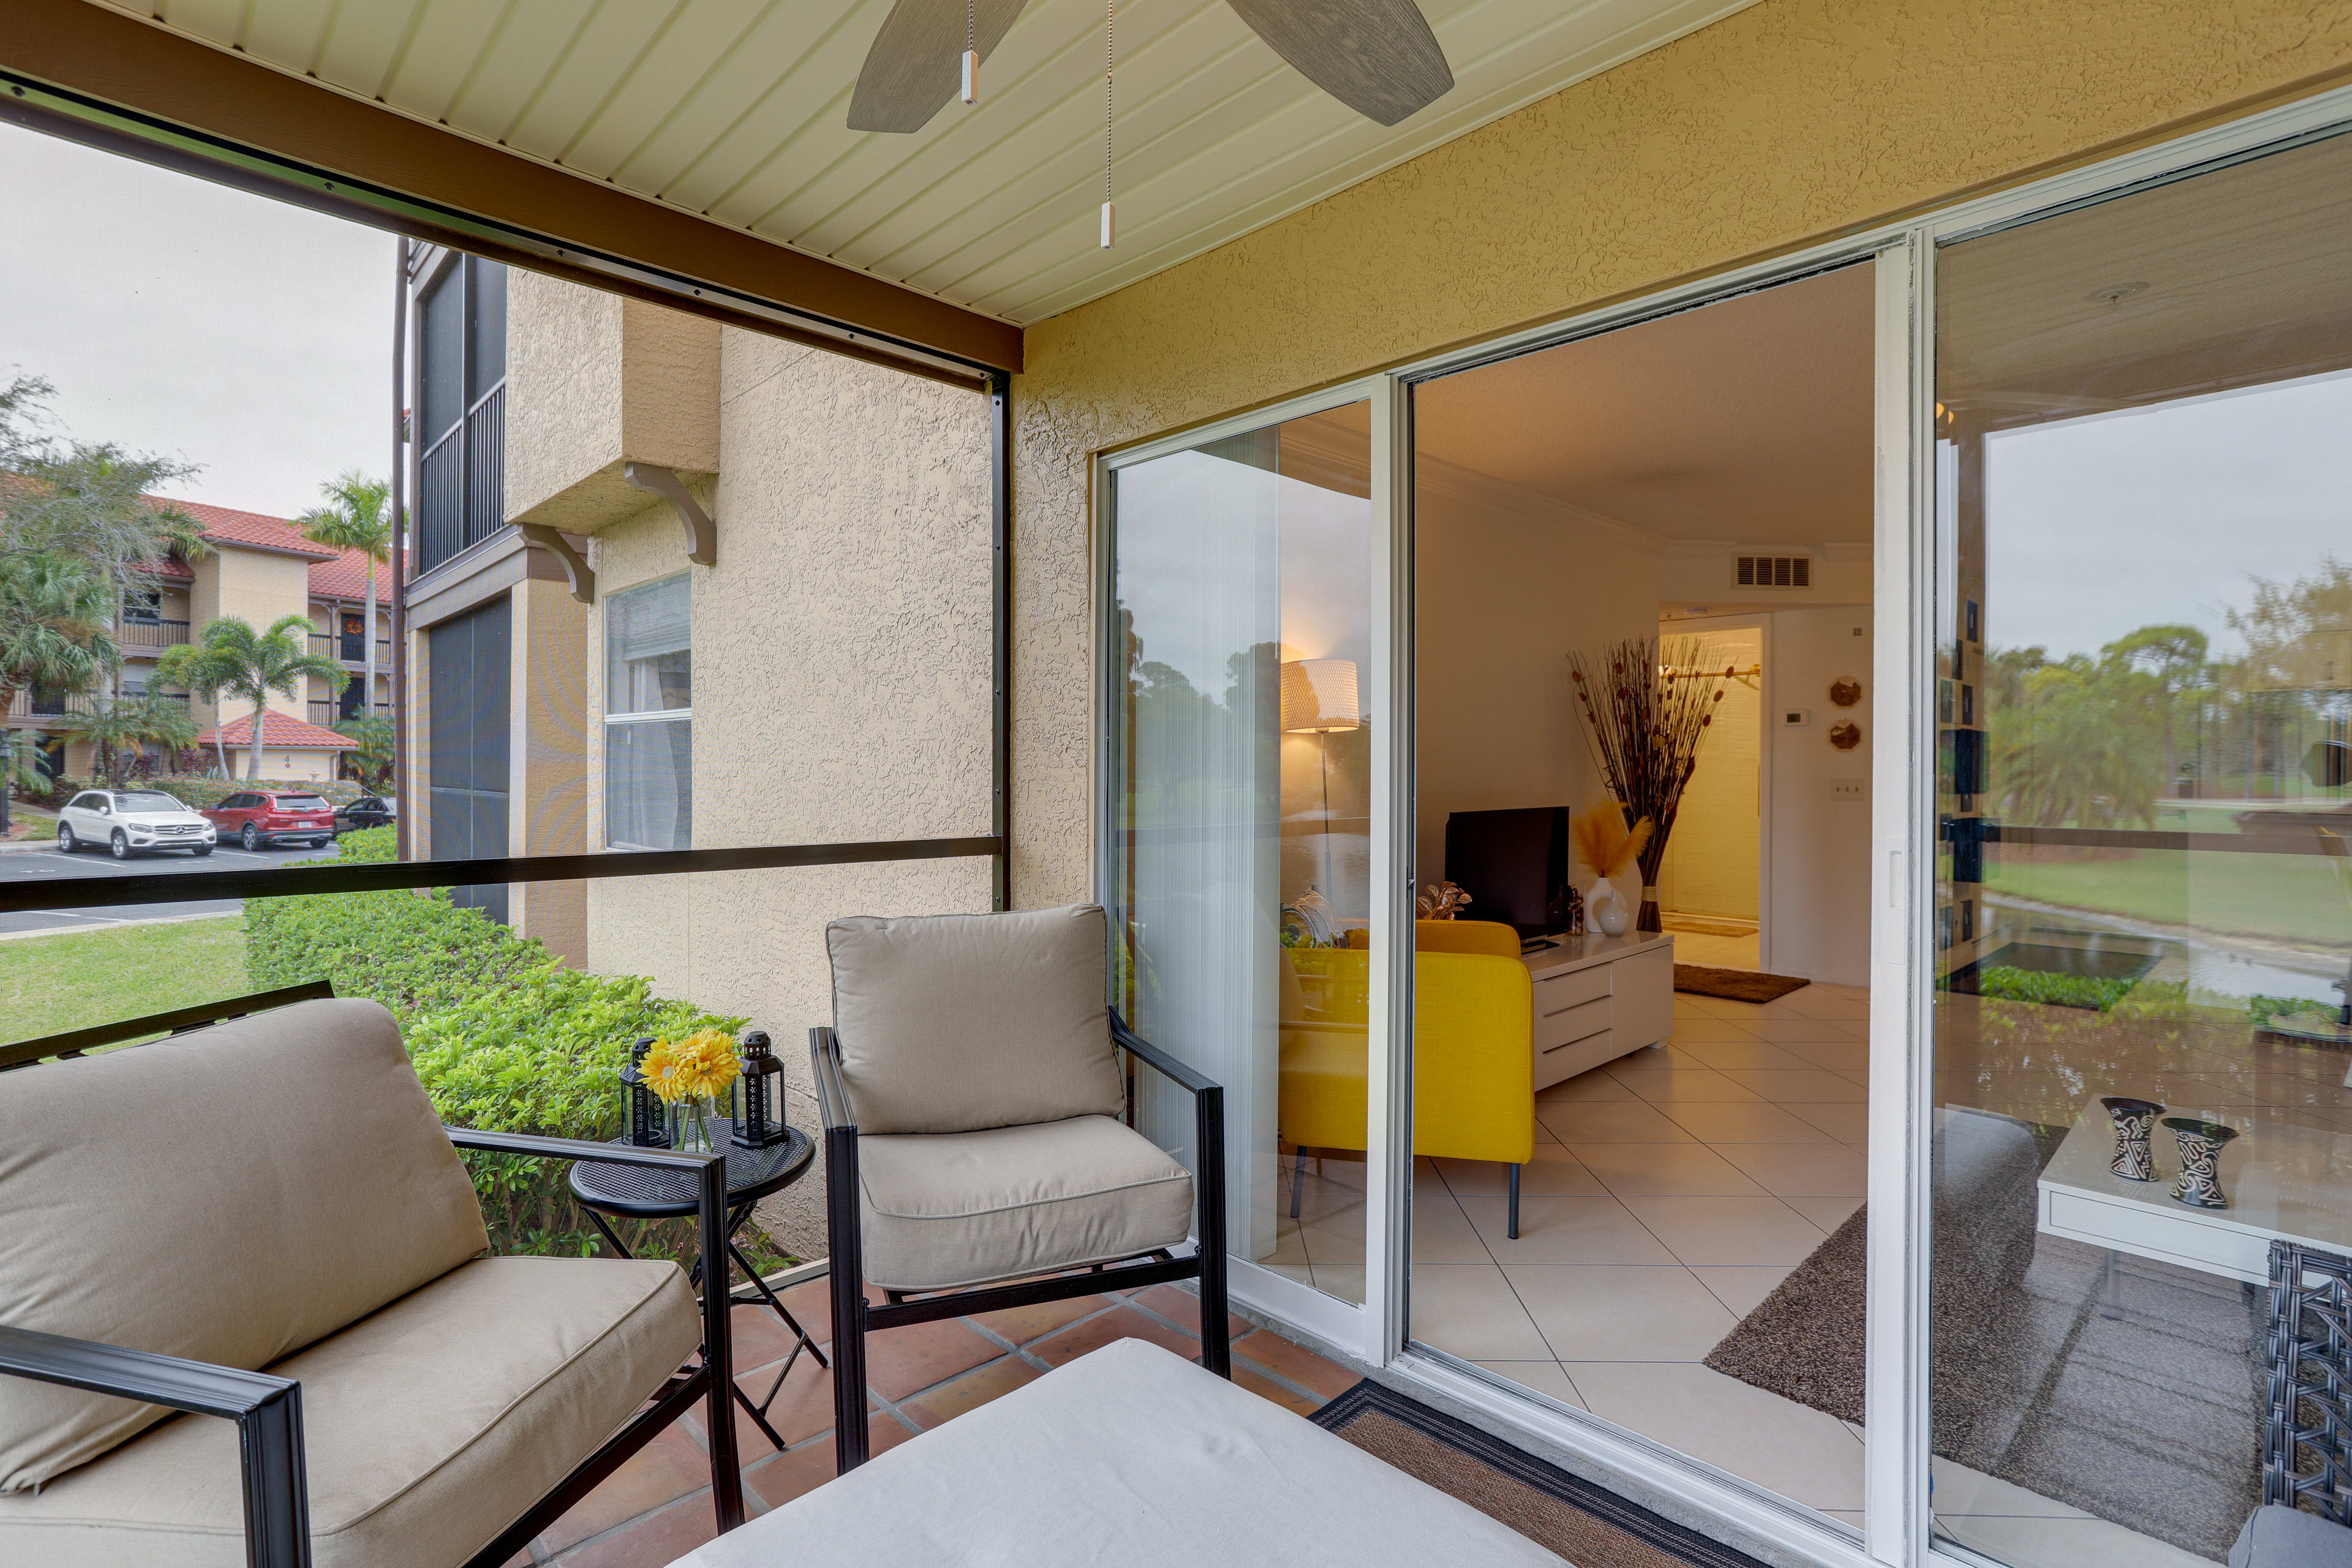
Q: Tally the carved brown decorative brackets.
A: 2